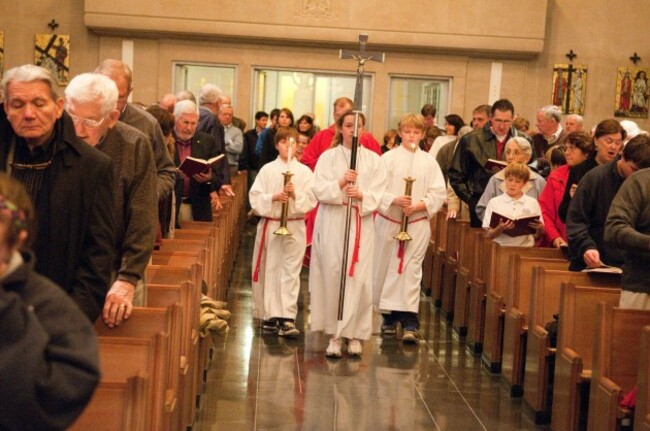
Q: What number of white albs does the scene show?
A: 3